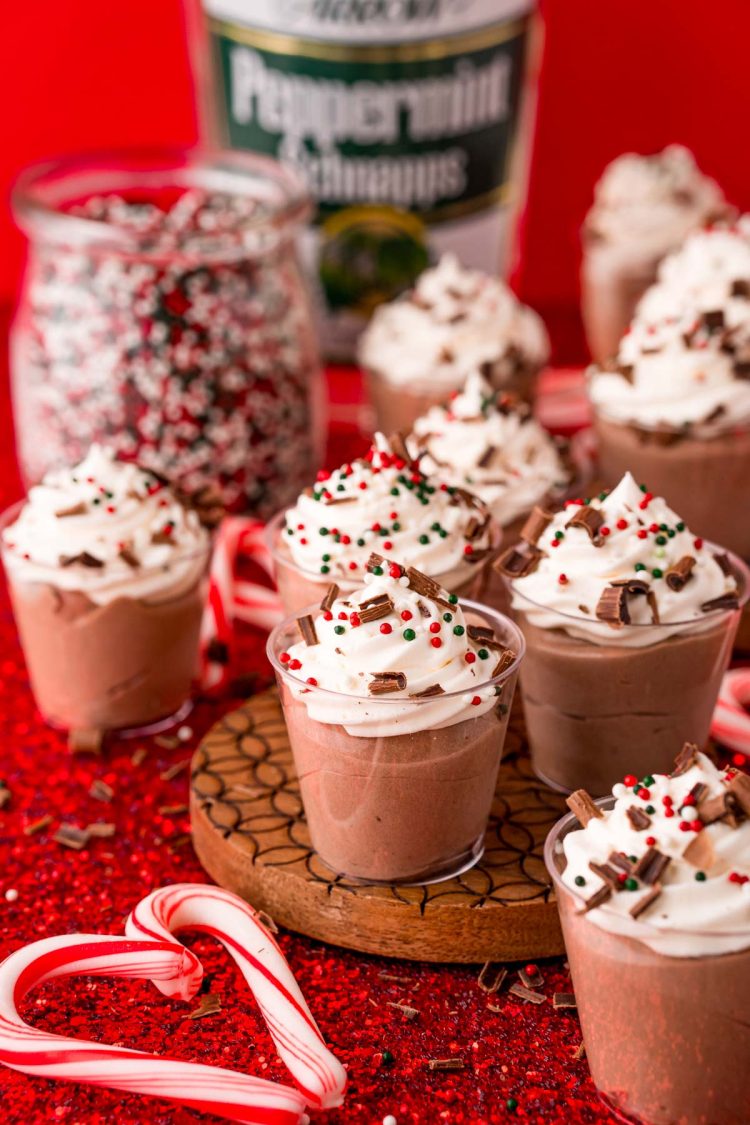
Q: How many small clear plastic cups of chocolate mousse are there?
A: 9